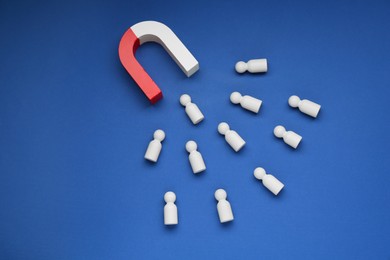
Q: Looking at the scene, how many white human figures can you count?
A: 11